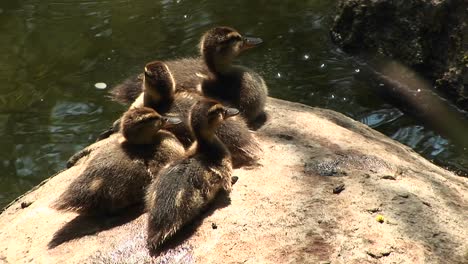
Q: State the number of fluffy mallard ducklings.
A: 4